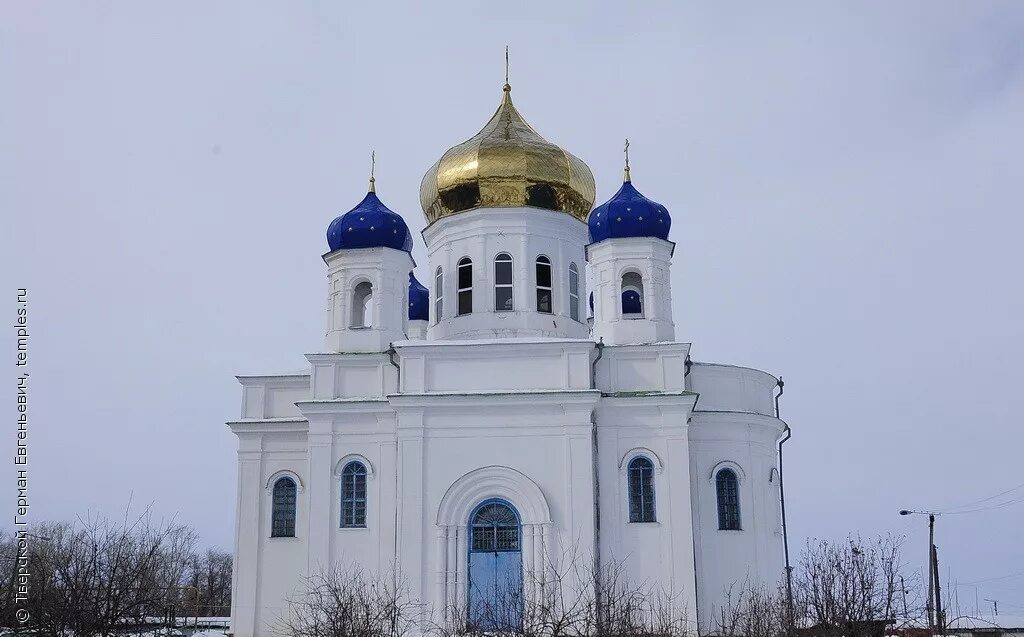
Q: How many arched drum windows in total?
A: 5